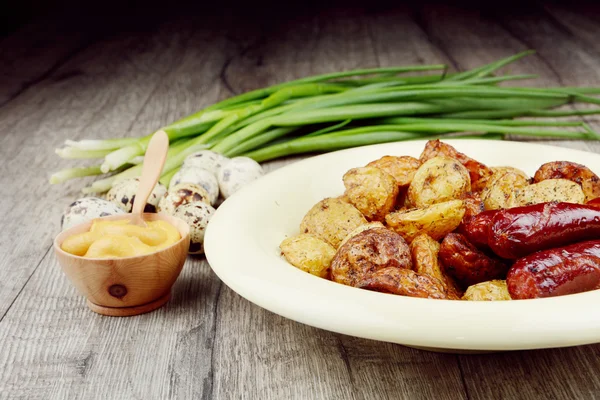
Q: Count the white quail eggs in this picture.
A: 7